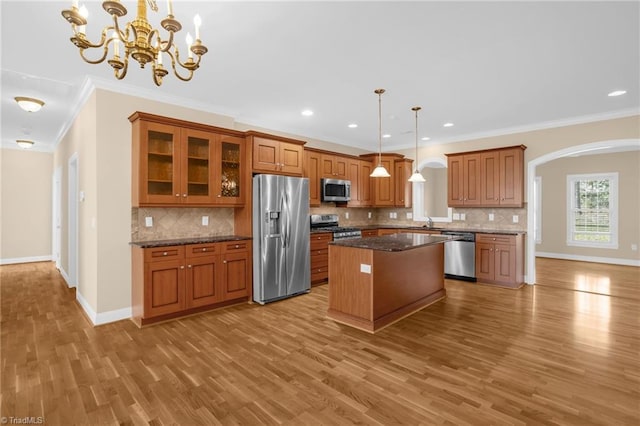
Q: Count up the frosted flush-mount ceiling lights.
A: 2